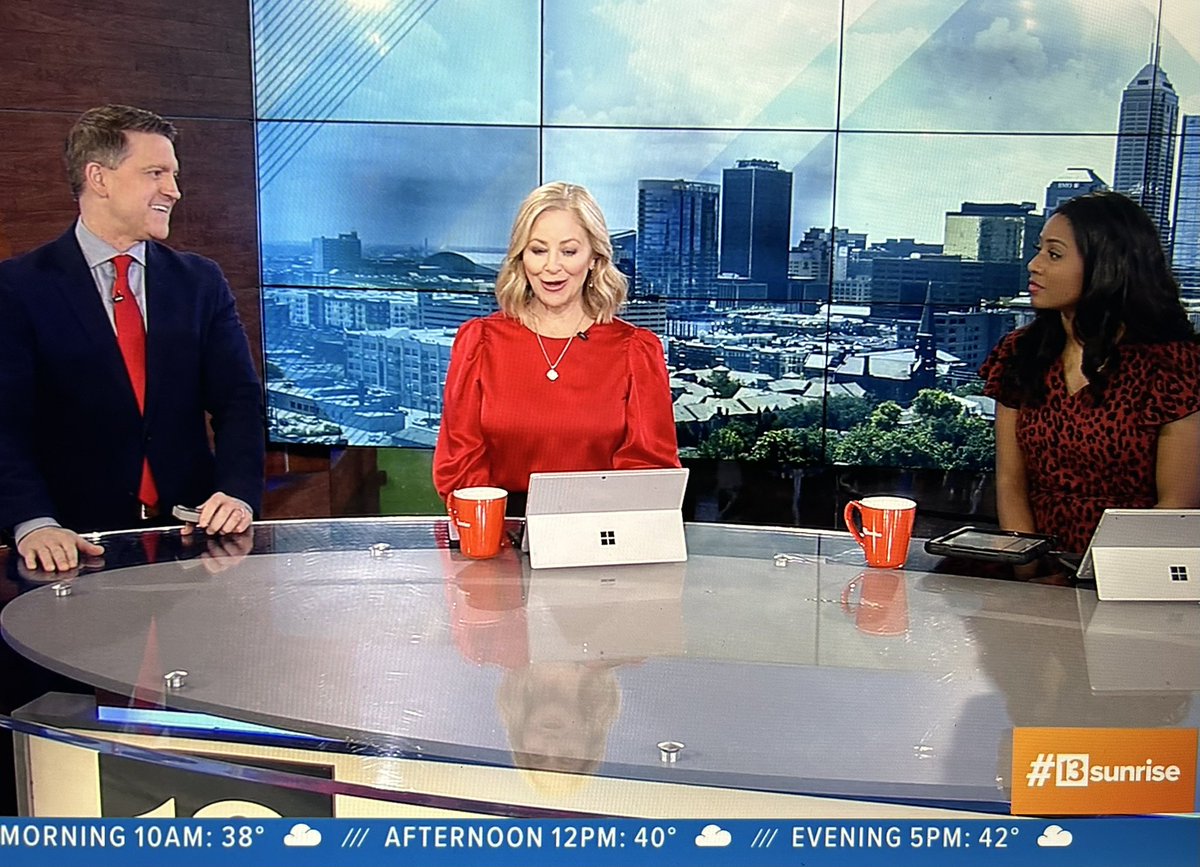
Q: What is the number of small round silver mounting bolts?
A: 5